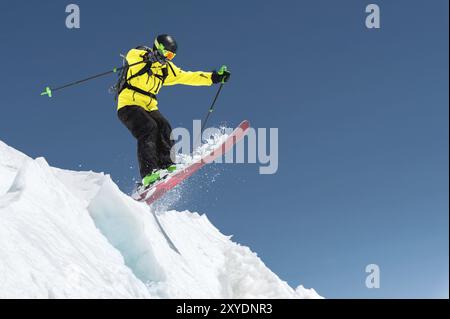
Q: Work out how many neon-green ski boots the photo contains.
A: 2